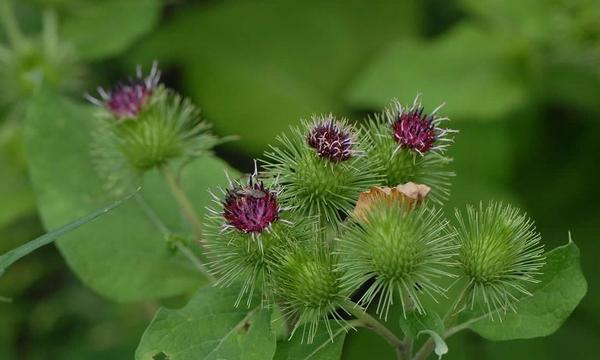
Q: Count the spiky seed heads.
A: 7